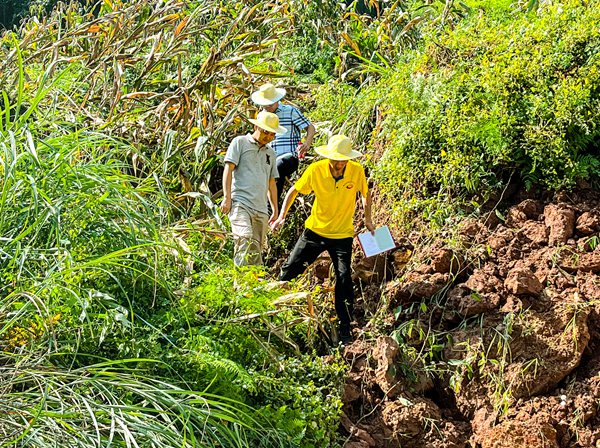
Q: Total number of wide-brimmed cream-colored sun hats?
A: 3